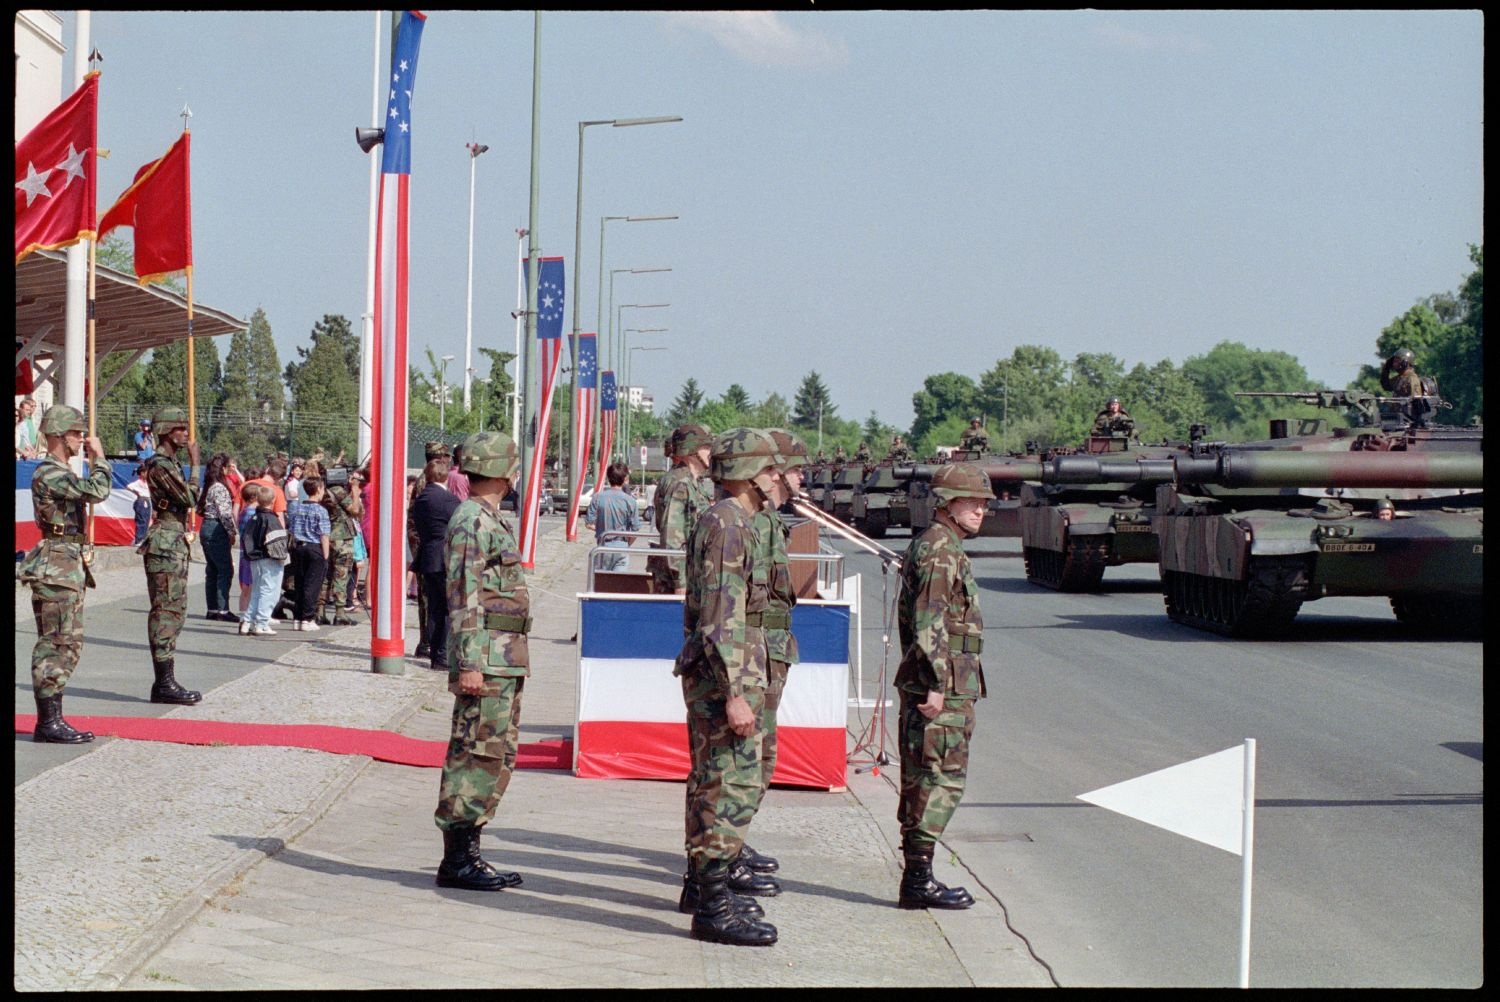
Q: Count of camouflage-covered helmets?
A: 7